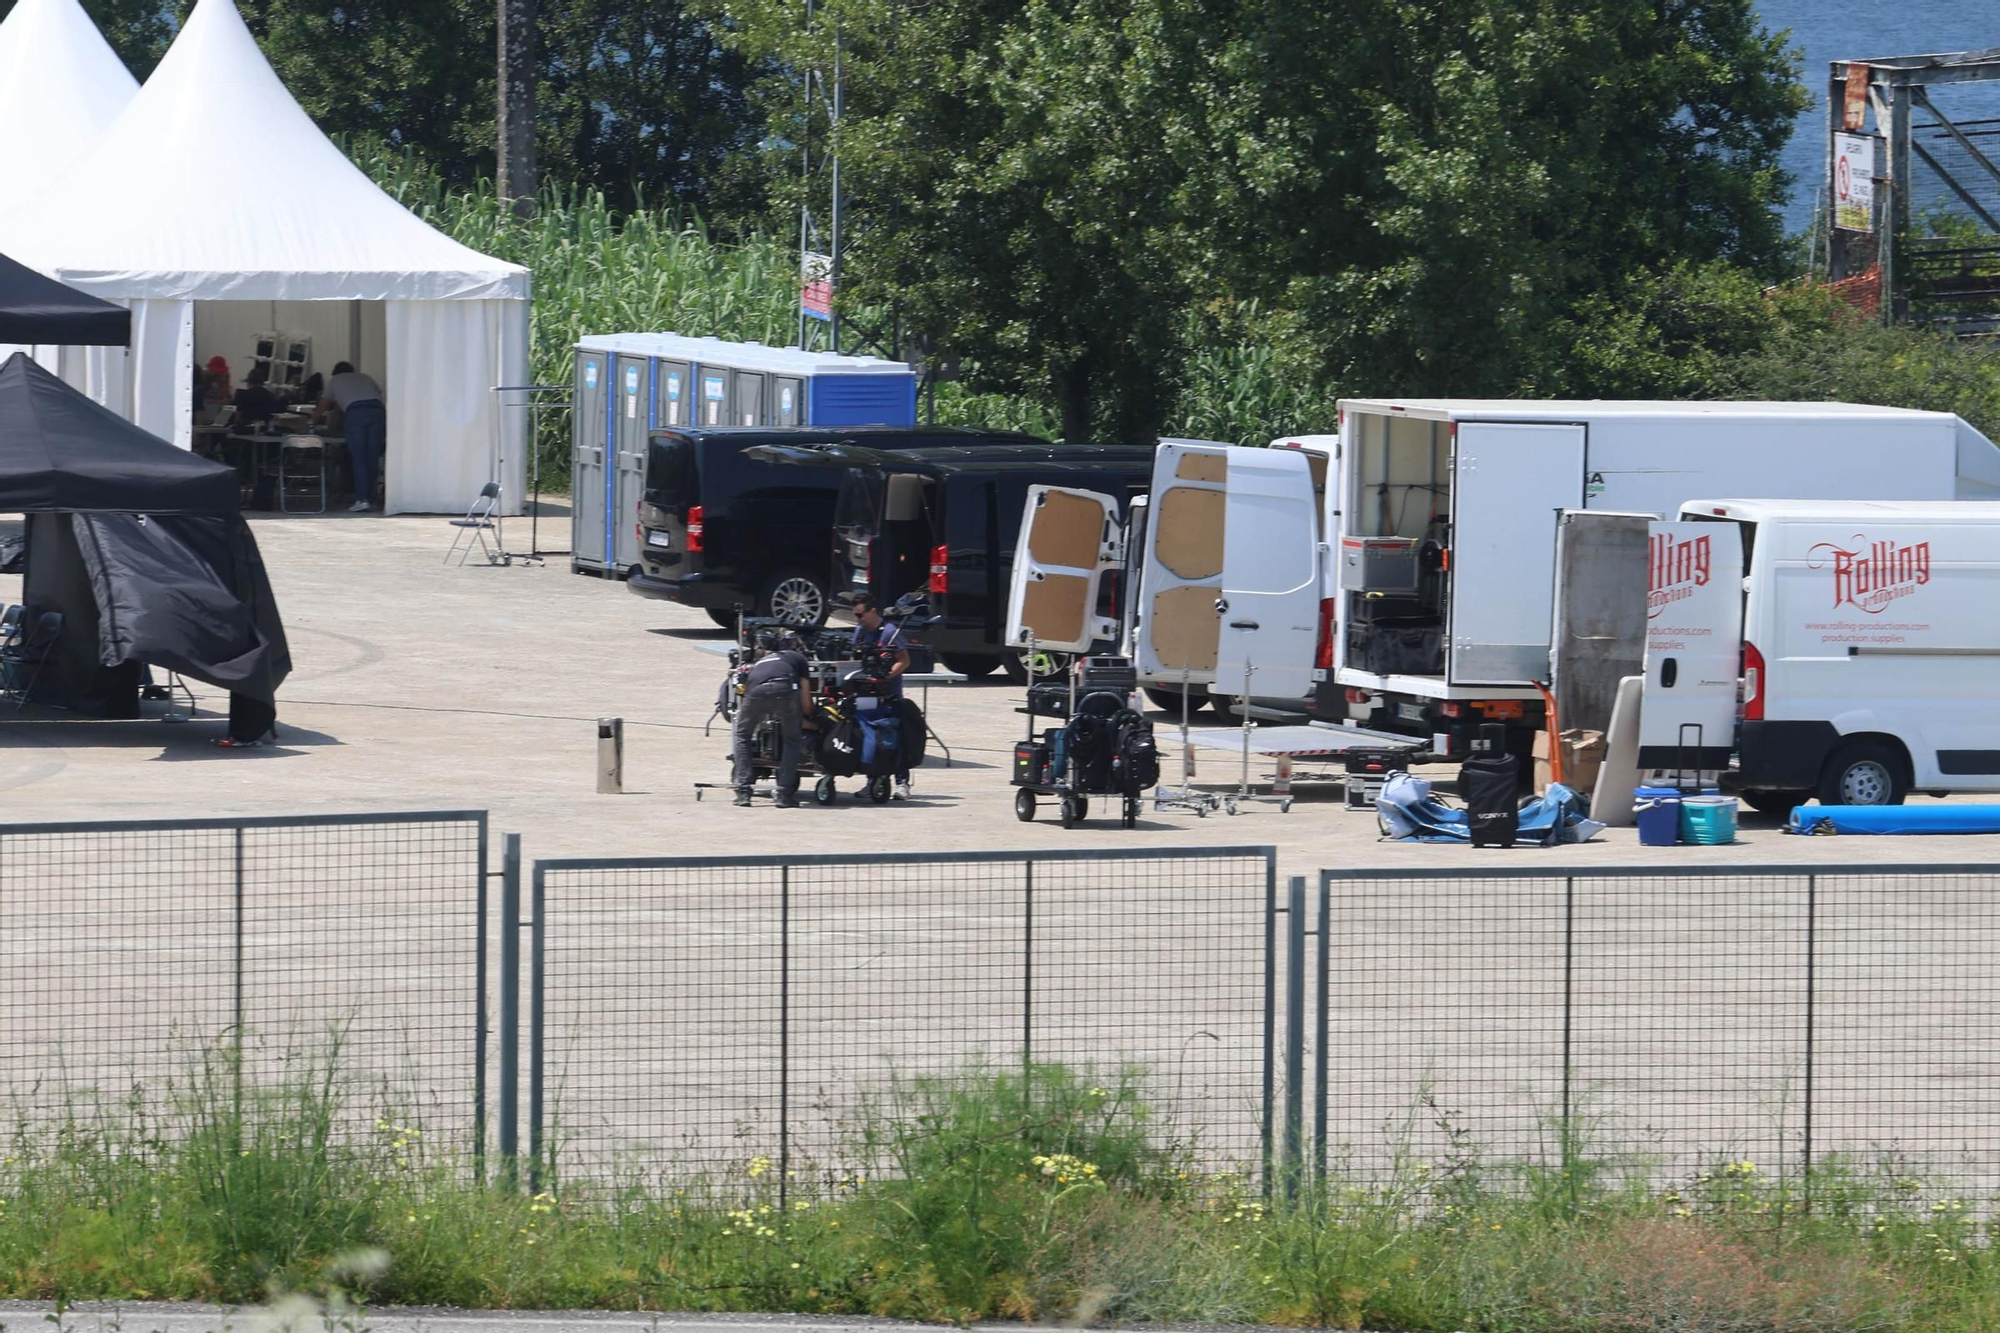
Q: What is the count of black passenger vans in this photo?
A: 3